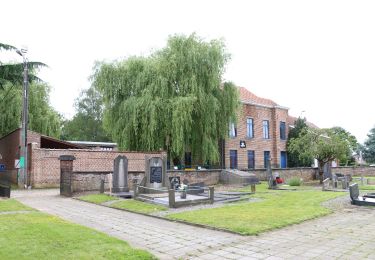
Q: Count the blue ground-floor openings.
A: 4